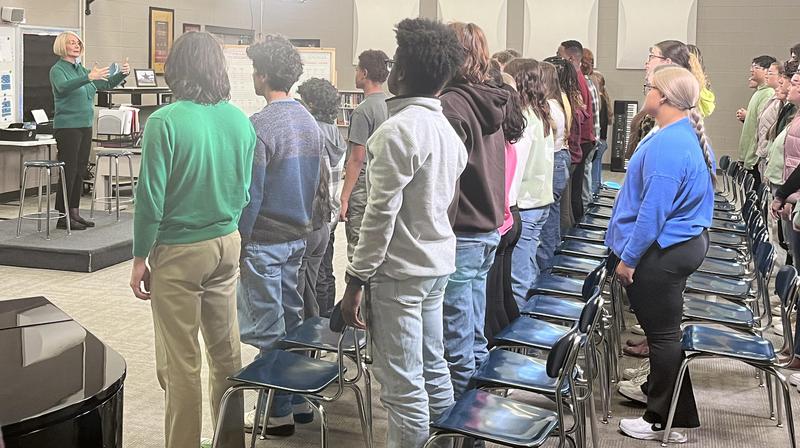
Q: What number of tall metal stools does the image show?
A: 2